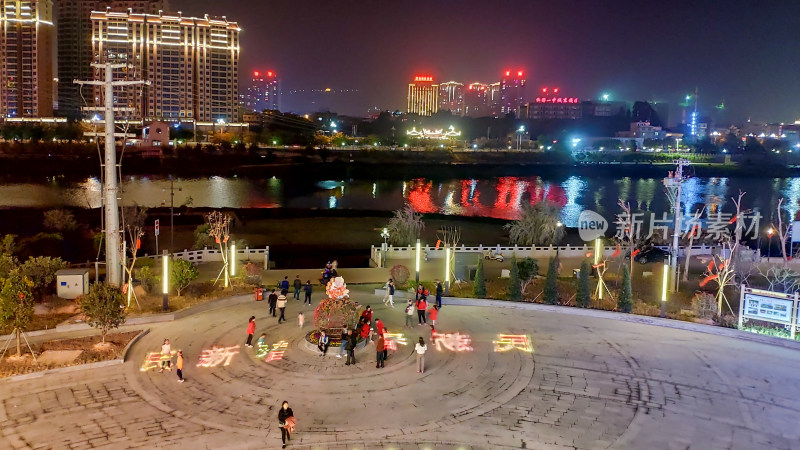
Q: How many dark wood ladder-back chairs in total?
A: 0